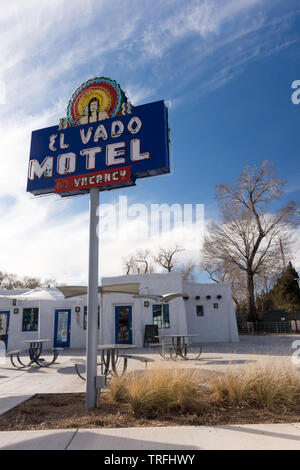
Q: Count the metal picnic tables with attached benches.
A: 3